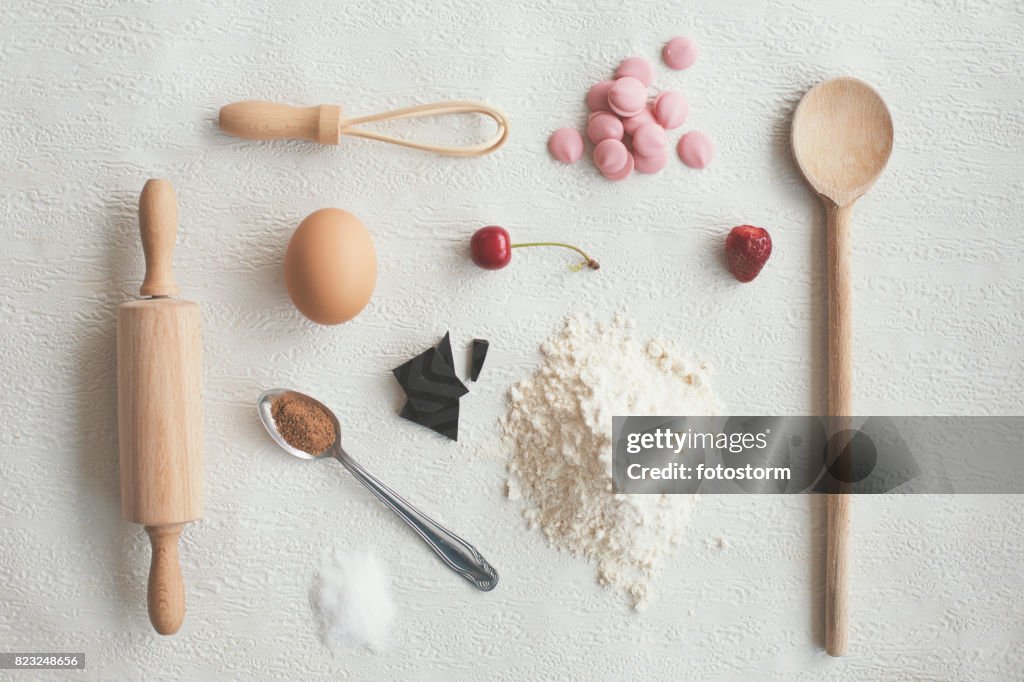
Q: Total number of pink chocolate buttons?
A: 13